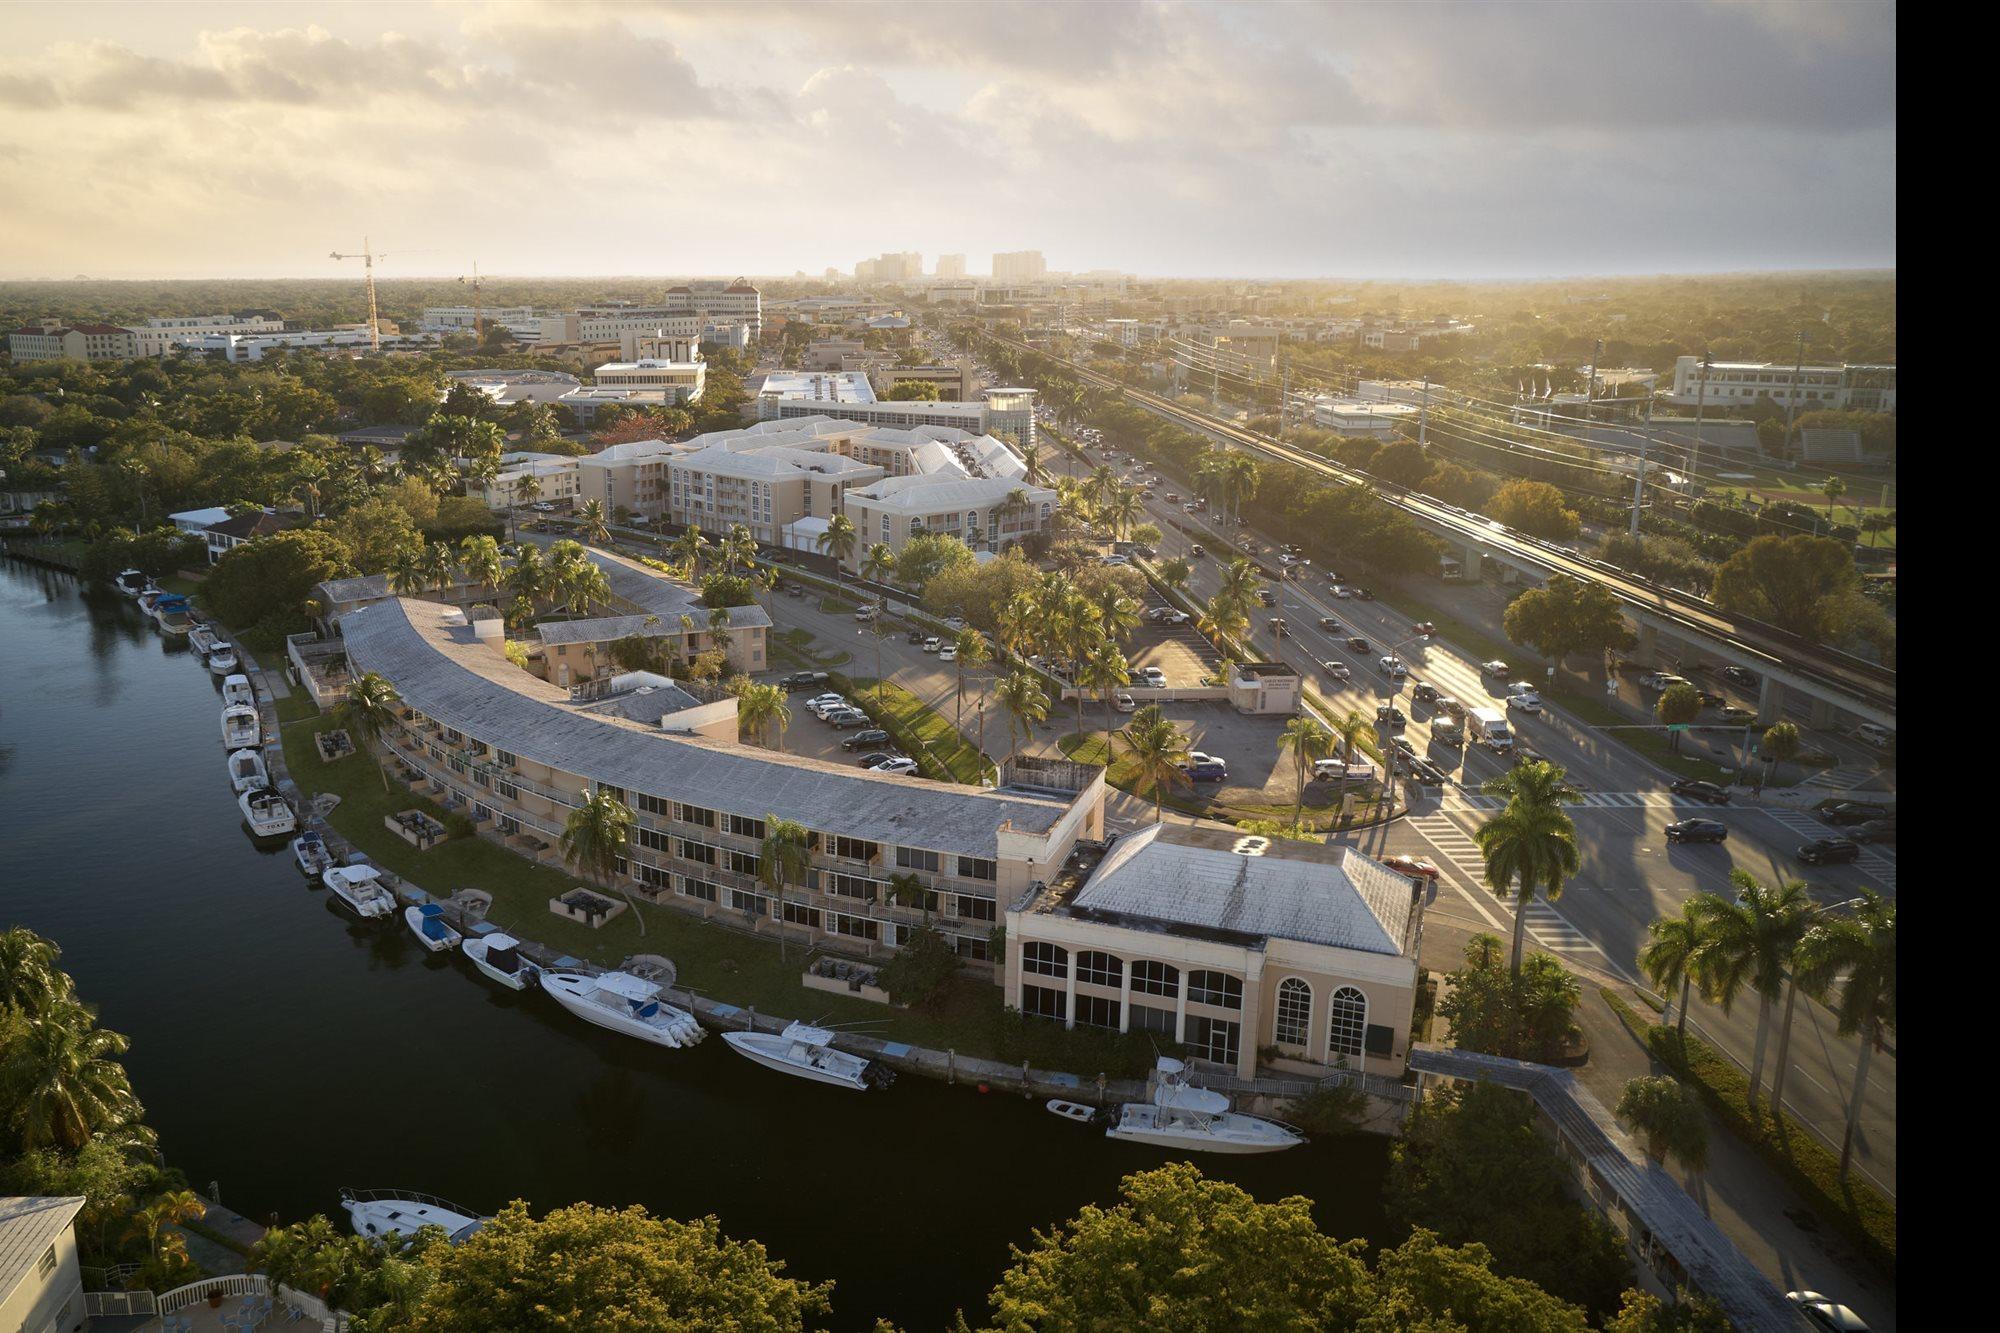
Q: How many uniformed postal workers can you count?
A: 0